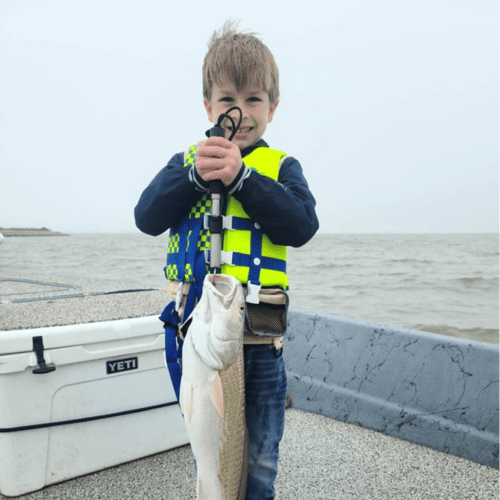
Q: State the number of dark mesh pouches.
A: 1